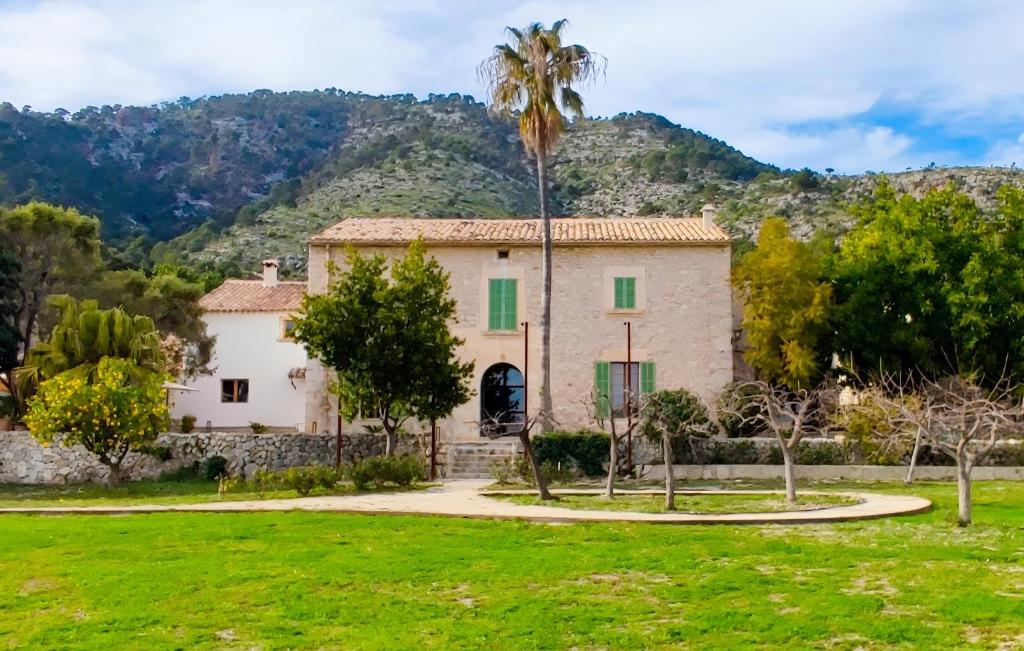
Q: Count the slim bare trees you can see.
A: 6